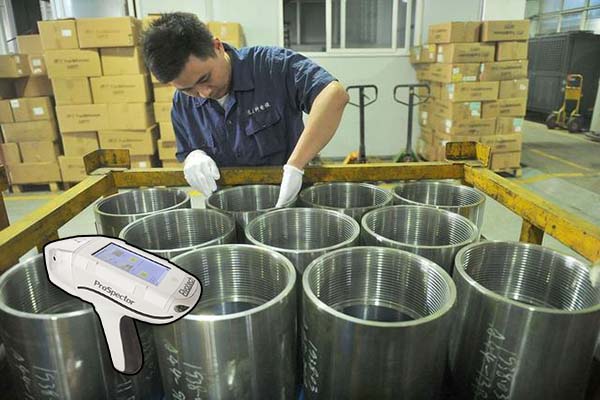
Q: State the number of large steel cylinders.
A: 11